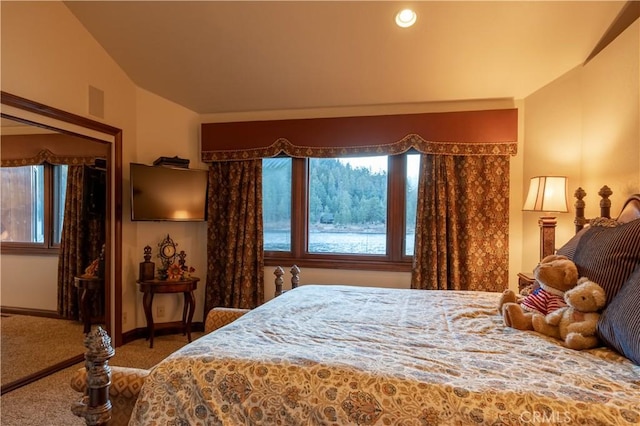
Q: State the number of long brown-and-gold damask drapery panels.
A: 2